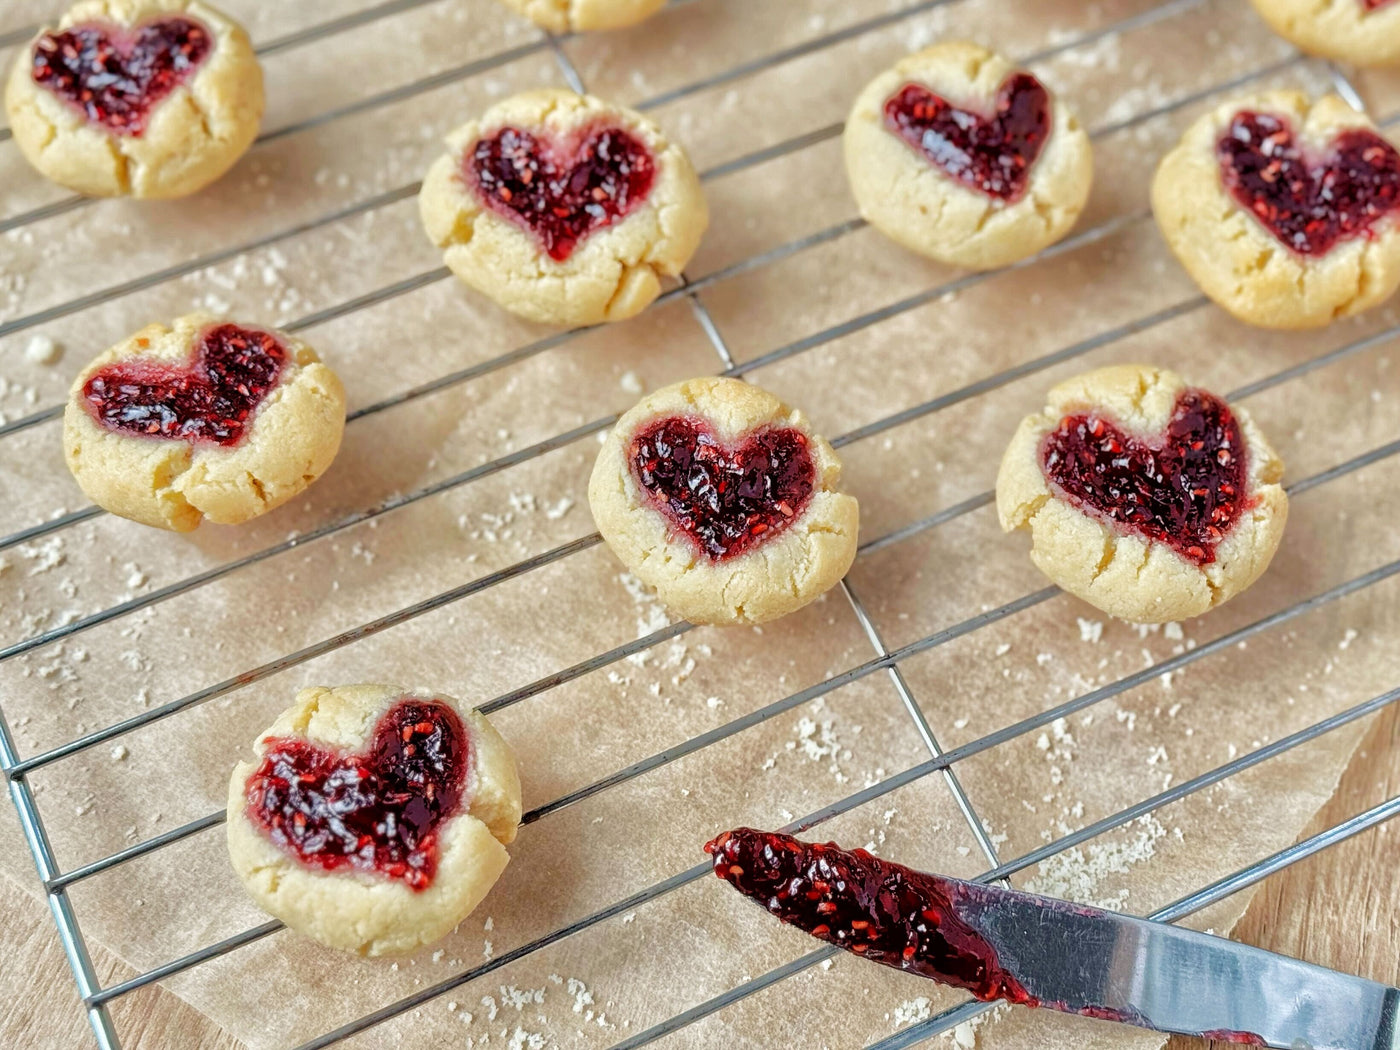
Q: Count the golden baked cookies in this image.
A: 10